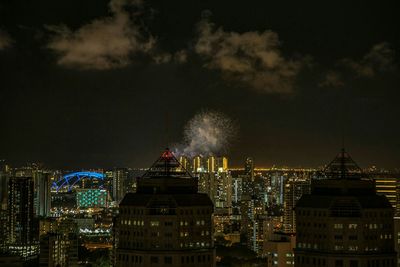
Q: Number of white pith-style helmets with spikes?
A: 0